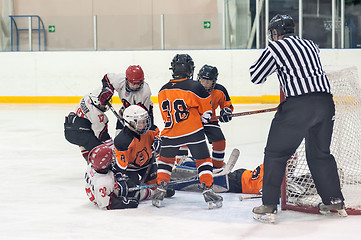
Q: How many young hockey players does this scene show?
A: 7